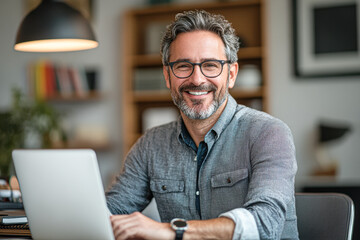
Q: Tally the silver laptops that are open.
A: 1